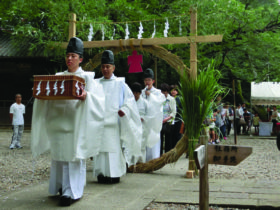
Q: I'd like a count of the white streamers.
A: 13